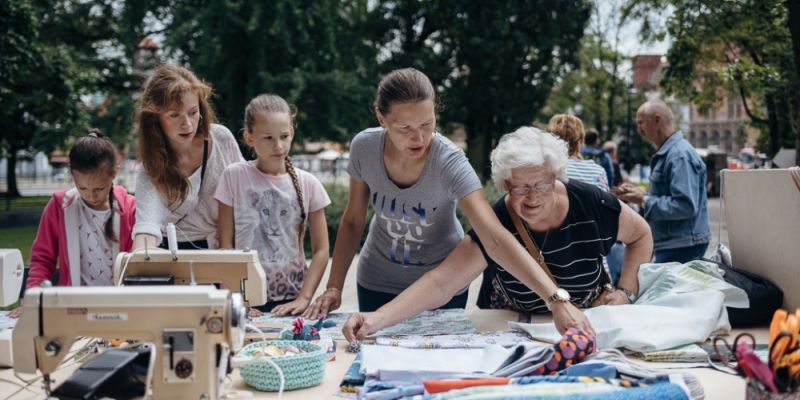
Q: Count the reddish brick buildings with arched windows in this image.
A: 1